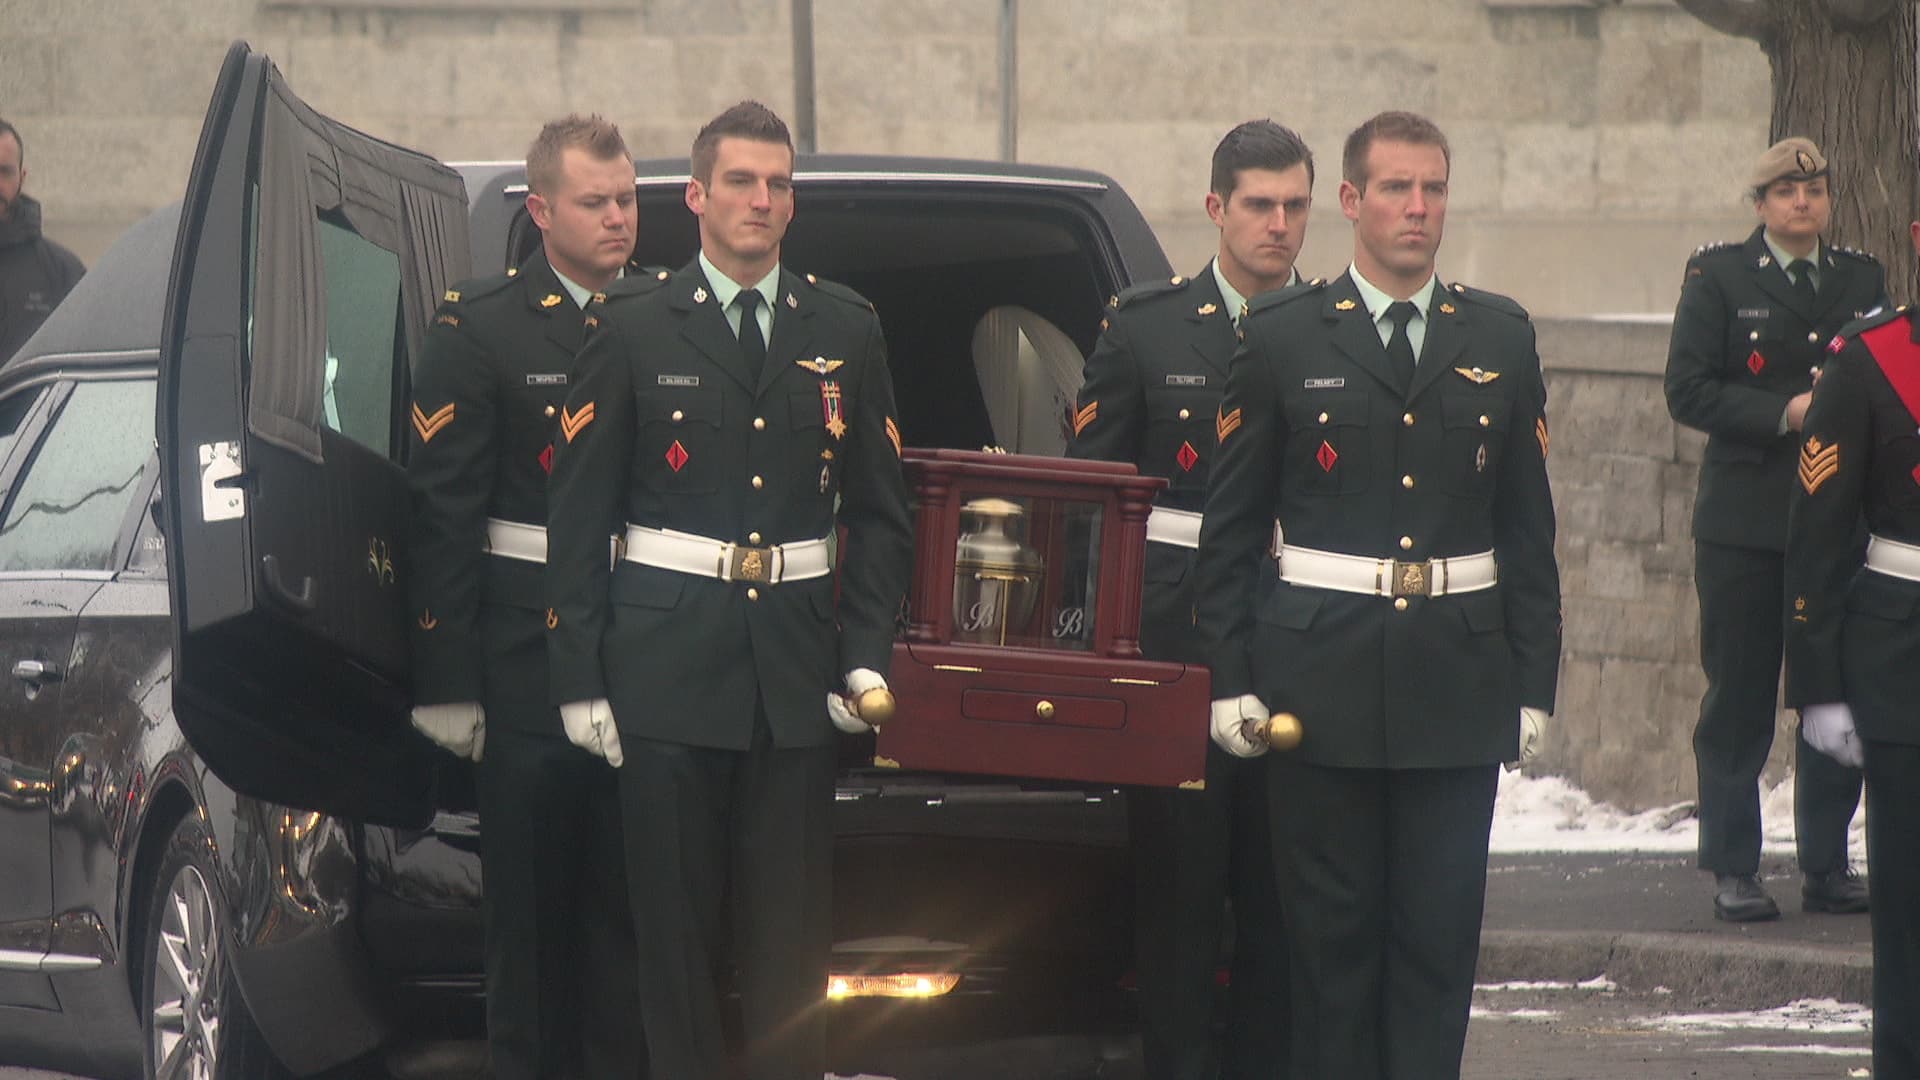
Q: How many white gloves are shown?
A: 6